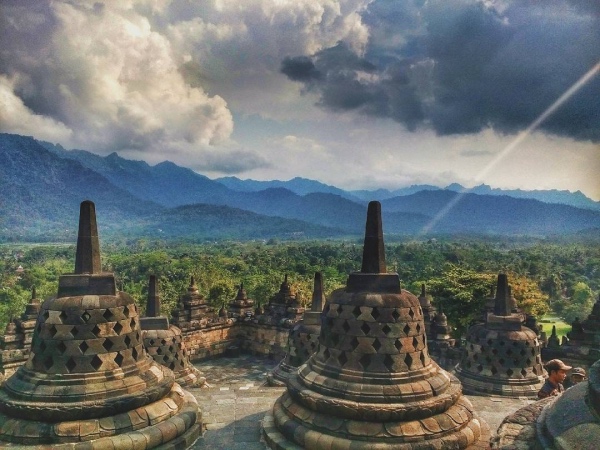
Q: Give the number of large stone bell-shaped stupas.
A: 5